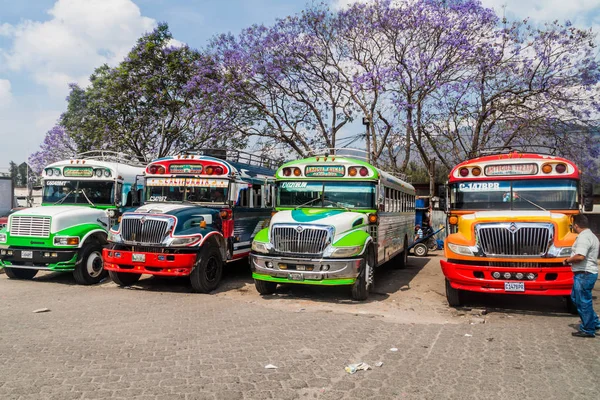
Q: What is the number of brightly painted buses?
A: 4